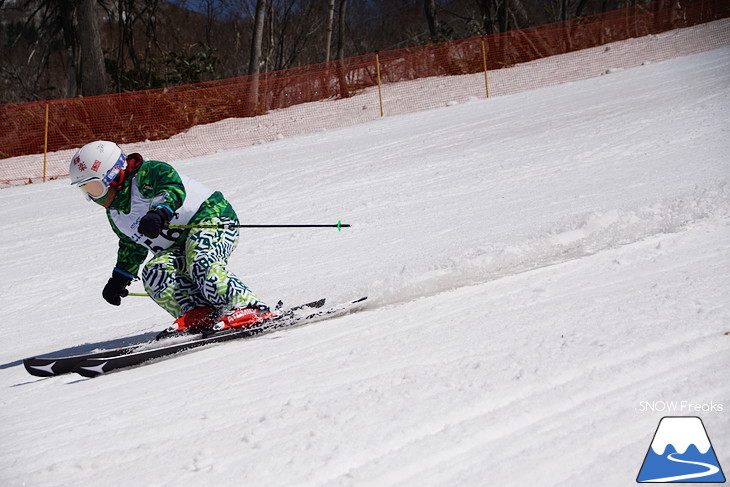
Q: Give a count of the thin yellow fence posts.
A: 3